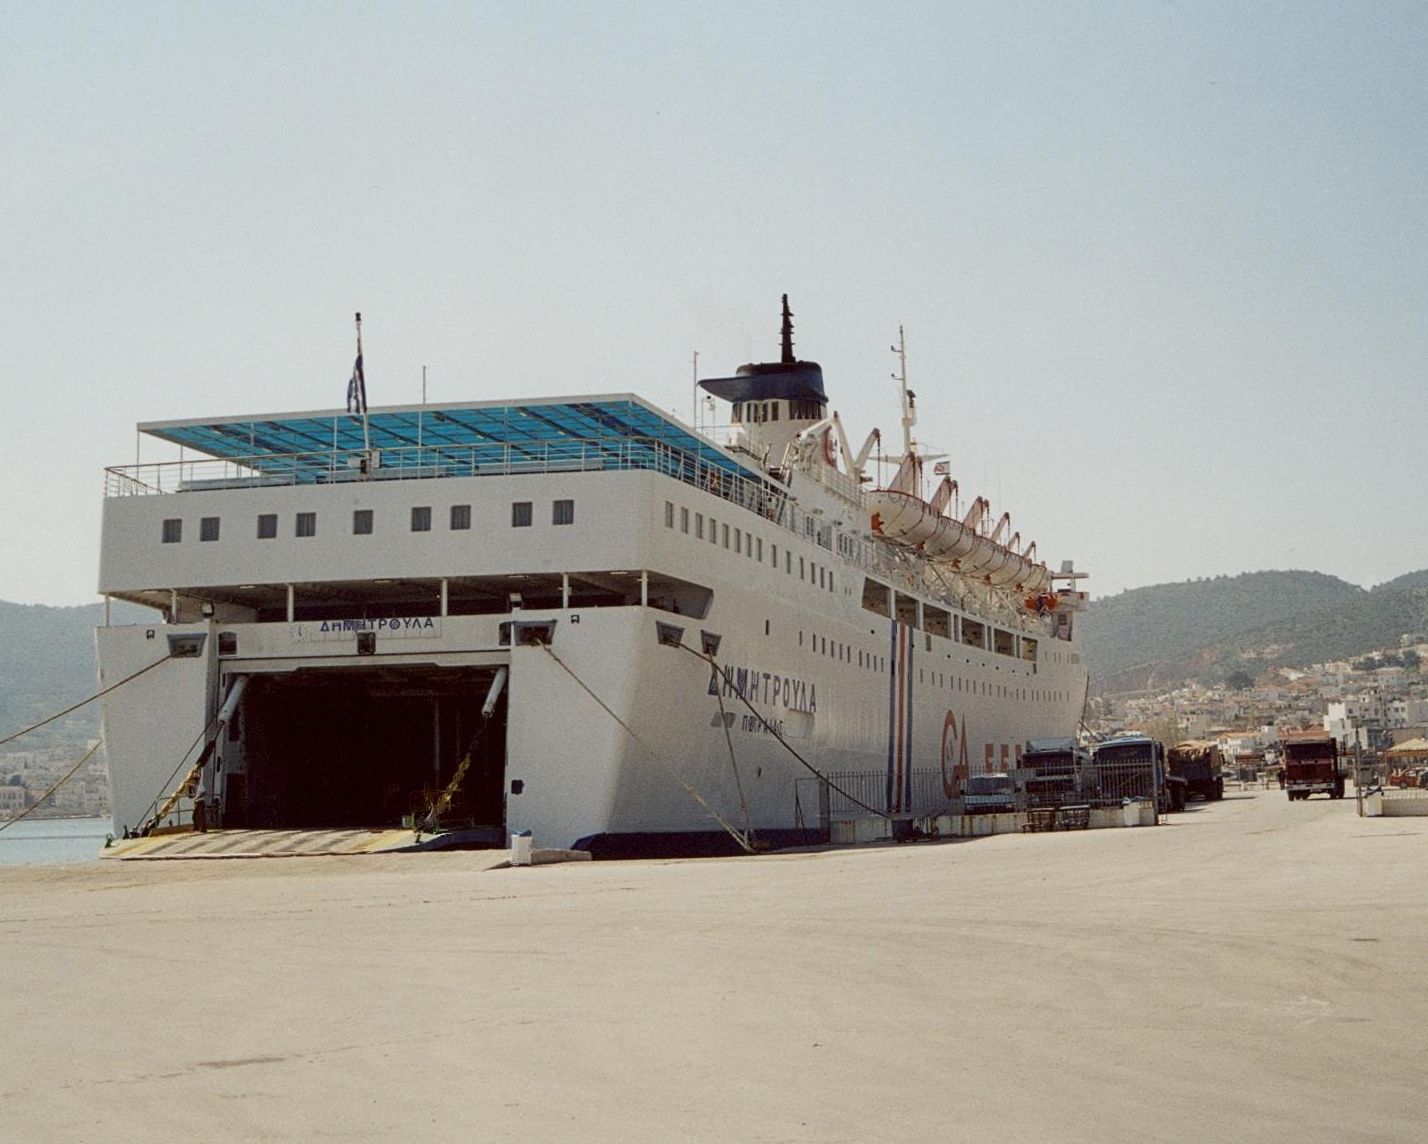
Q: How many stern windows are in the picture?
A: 9